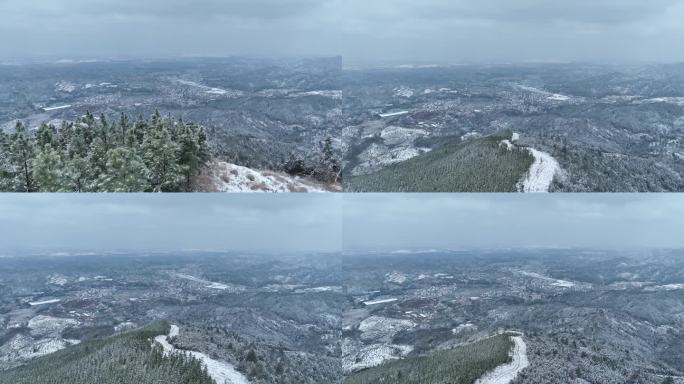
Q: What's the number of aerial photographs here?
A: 4